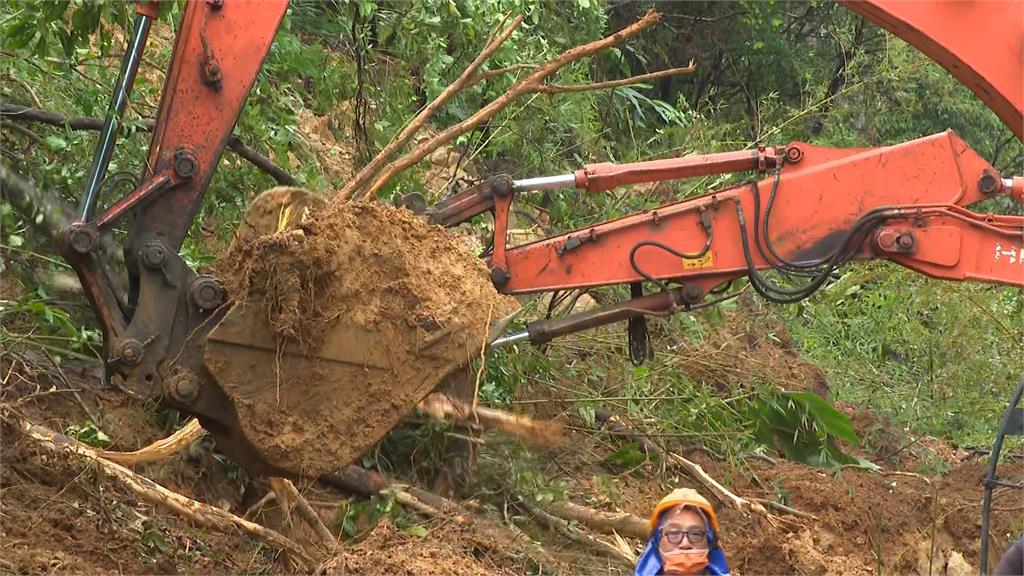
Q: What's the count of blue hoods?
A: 1